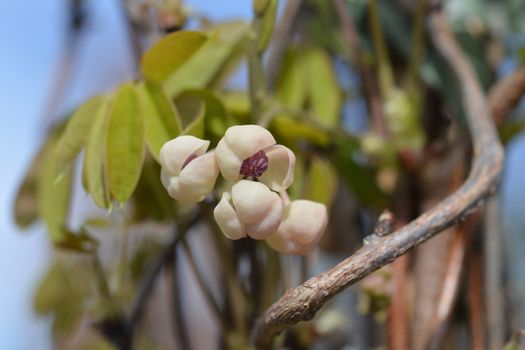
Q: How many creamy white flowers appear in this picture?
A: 4